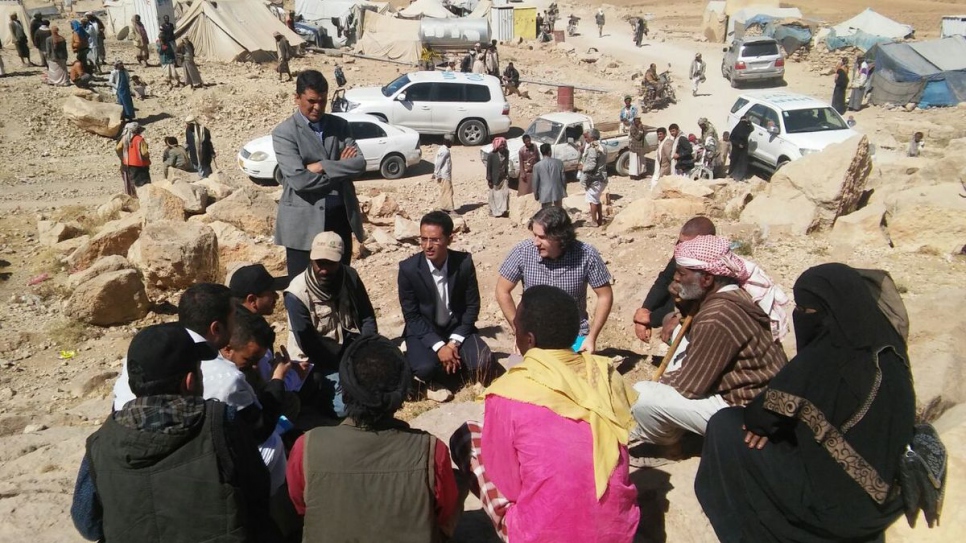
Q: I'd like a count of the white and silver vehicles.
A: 5